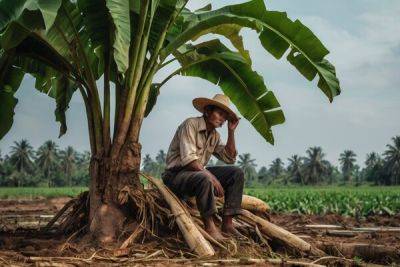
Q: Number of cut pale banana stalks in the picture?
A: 3